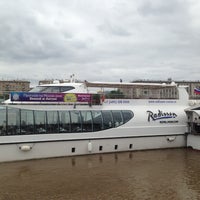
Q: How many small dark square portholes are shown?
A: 4